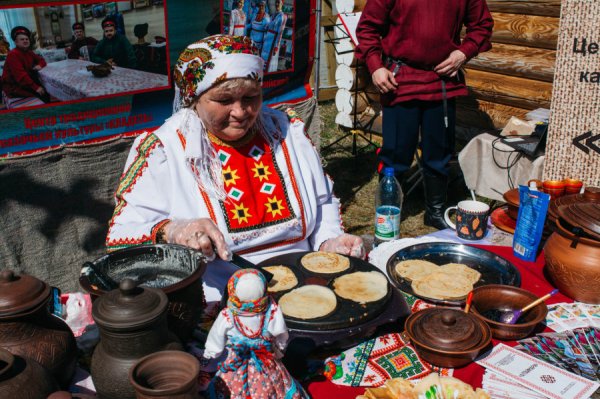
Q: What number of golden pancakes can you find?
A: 7